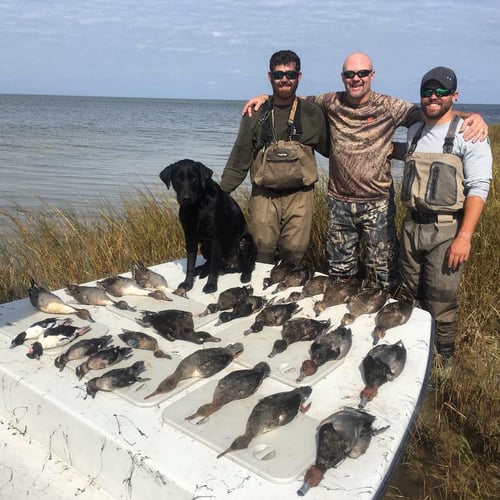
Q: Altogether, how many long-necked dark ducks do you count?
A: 3